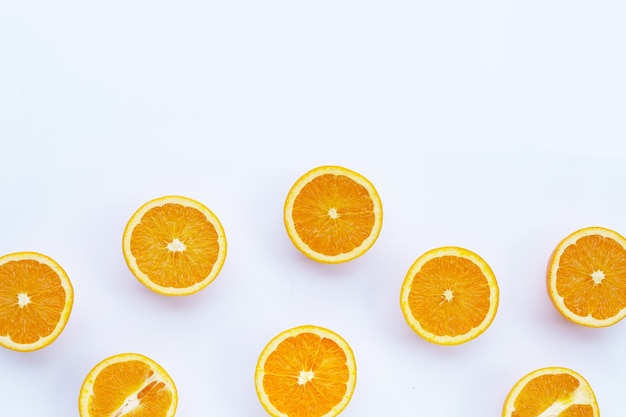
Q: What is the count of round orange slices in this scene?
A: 8